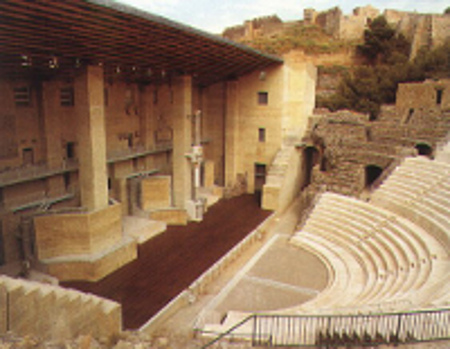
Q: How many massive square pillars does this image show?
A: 2